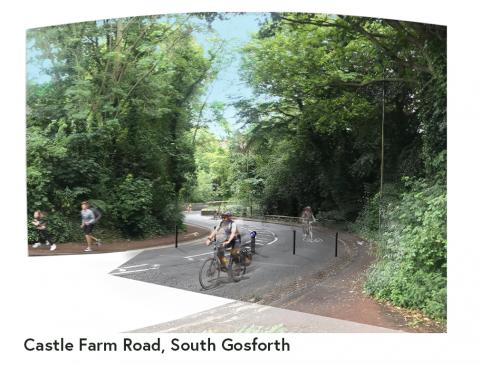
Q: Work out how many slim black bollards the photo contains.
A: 3